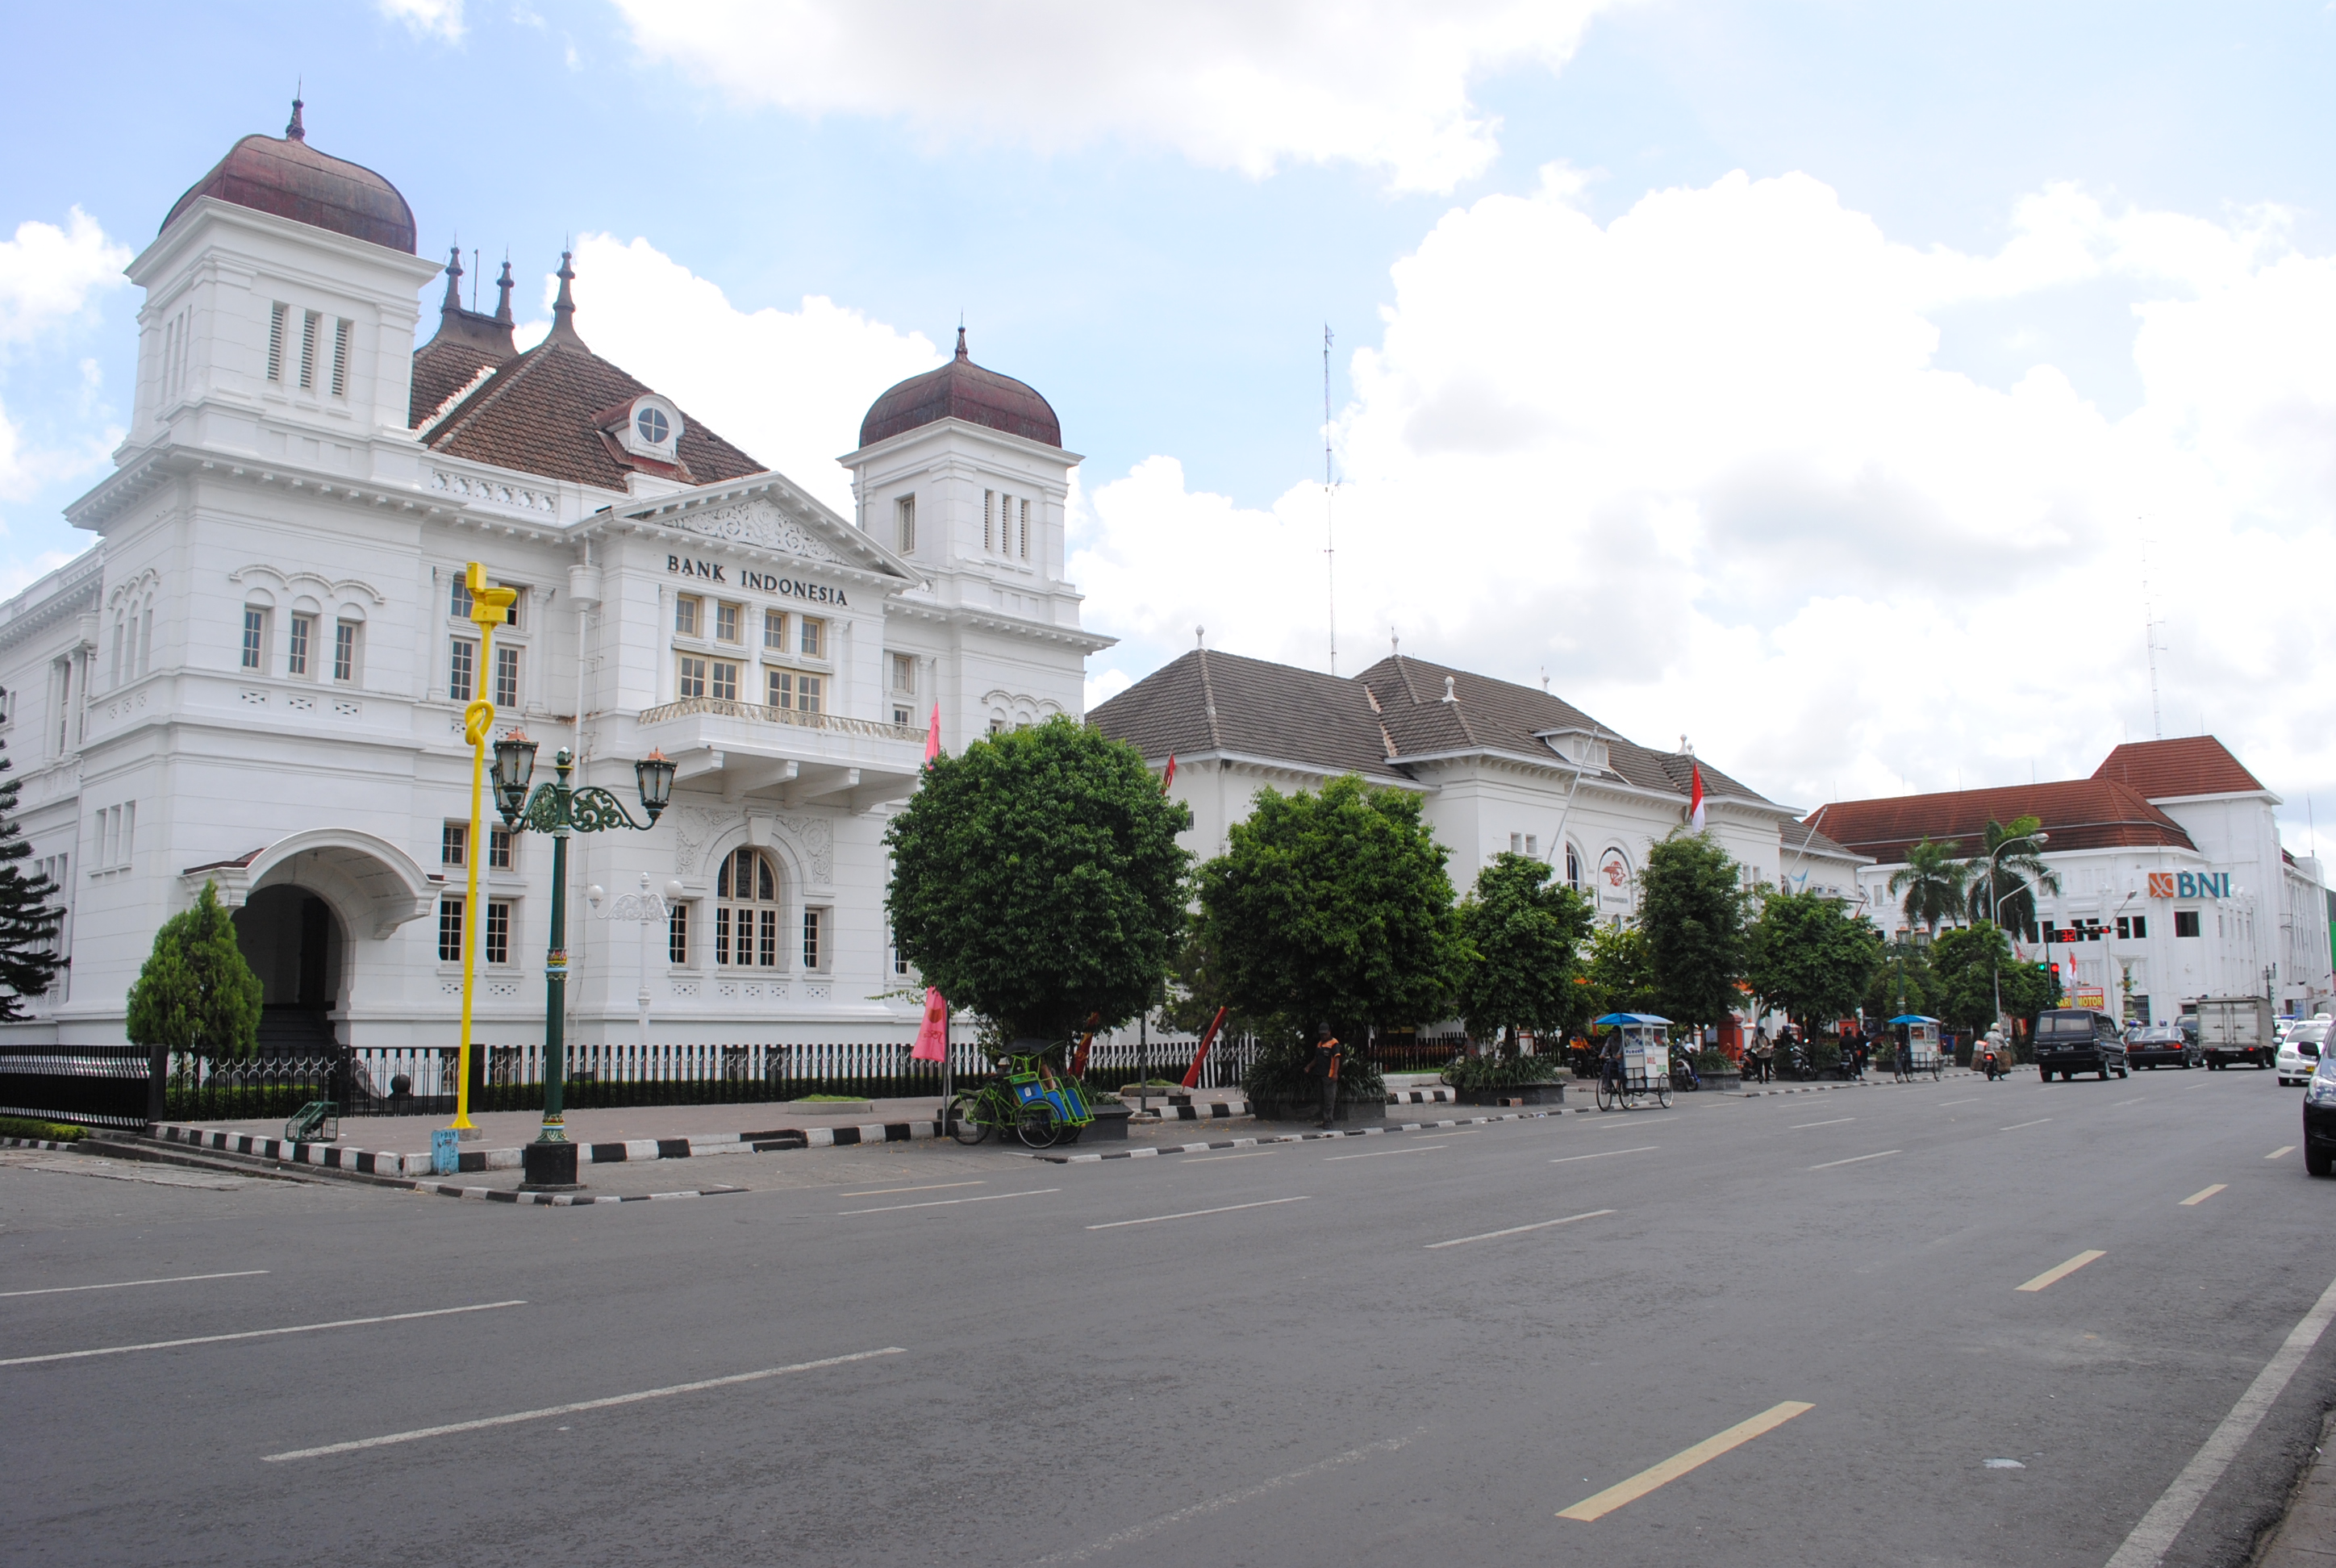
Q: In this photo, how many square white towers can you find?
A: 2